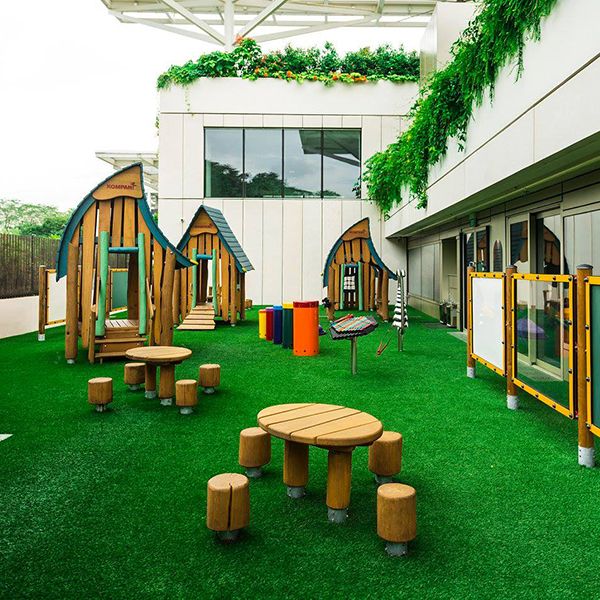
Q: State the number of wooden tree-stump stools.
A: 8